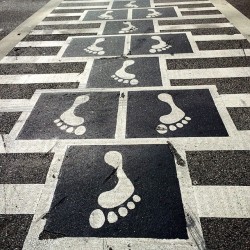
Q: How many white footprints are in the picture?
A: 10